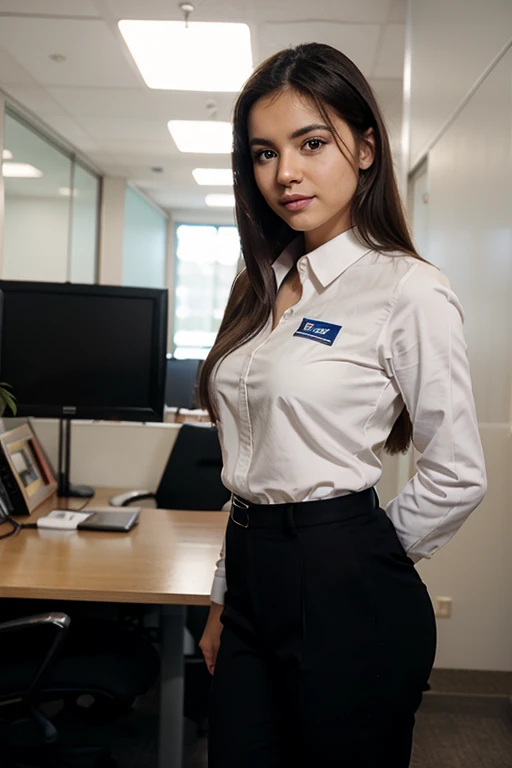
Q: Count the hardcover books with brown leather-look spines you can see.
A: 0